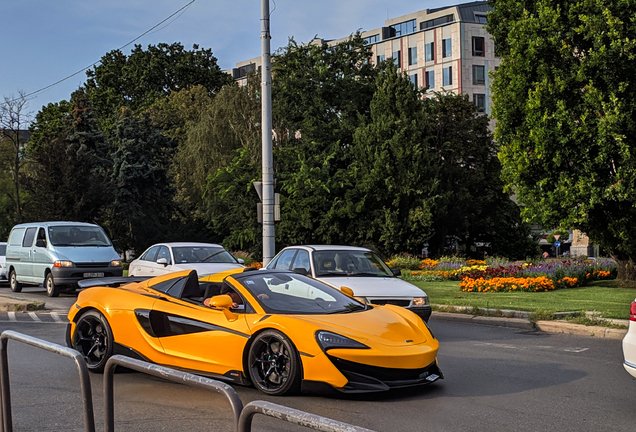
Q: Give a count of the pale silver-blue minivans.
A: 1